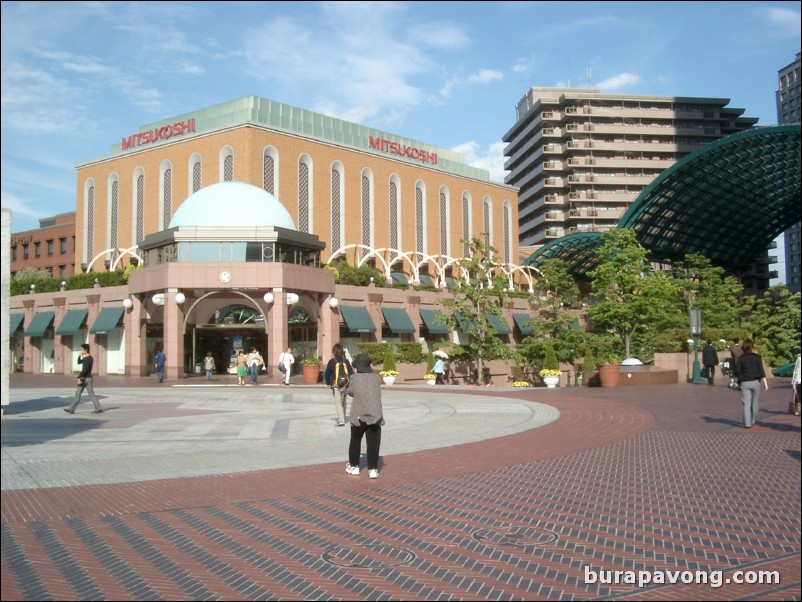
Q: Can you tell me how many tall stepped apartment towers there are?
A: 1